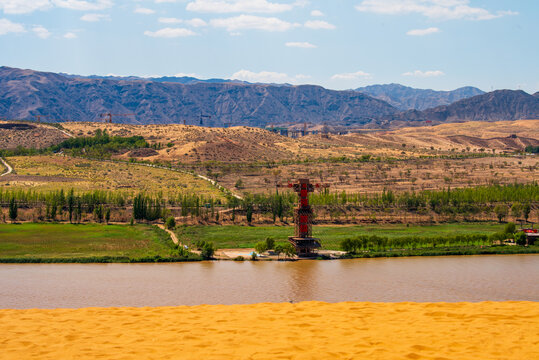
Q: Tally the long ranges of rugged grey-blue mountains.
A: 1